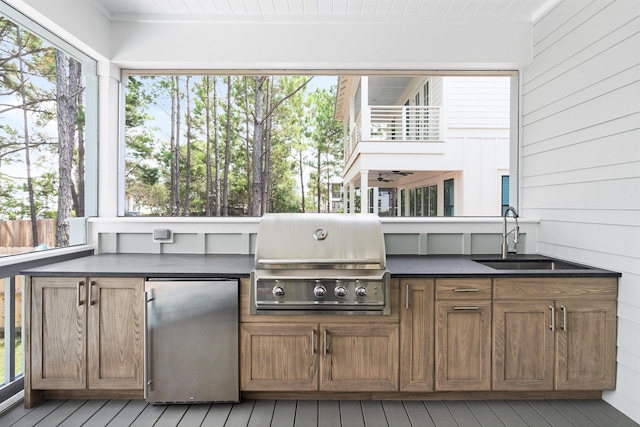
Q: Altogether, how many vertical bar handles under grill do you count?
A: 2